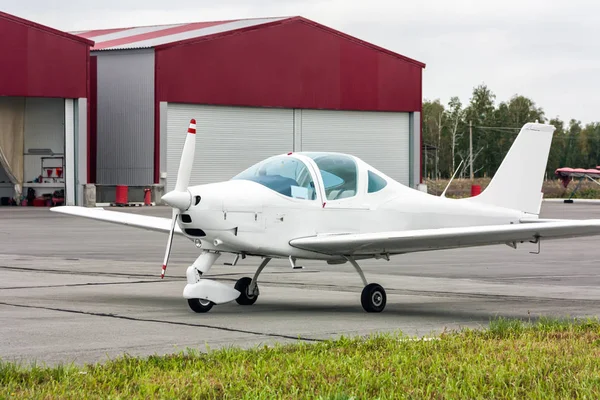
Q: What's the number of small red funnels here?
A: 2